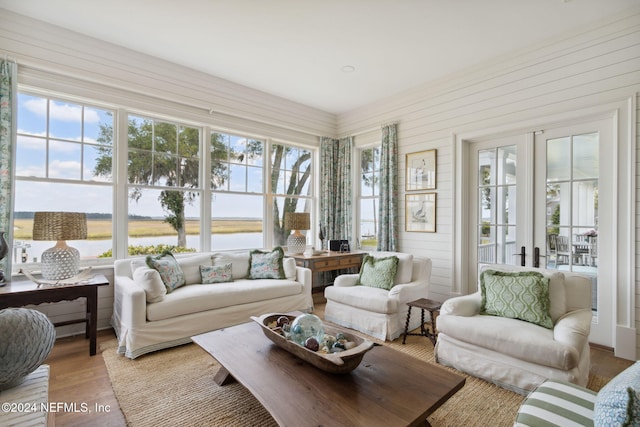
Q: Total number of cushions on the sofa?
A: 5